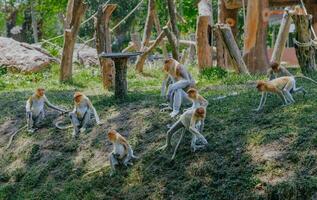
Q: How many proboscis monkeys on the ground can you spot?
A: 8